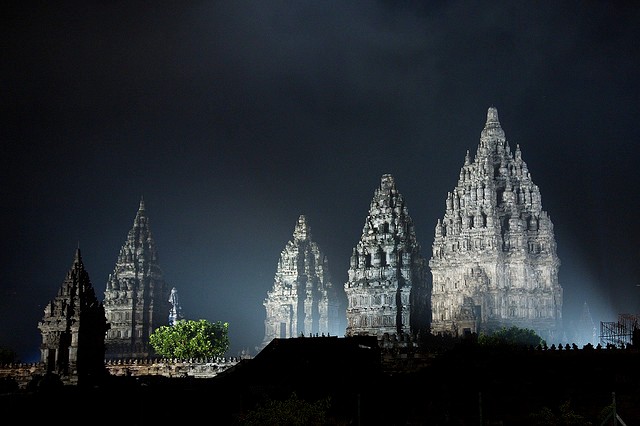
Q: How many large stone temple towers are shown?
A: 5